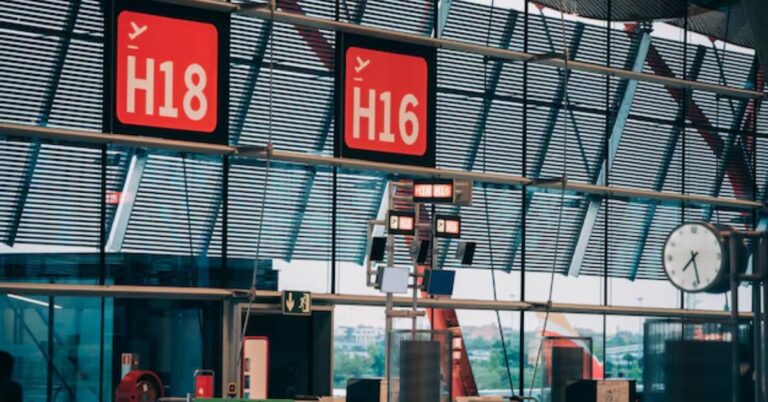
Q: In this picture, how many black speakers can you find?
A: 3